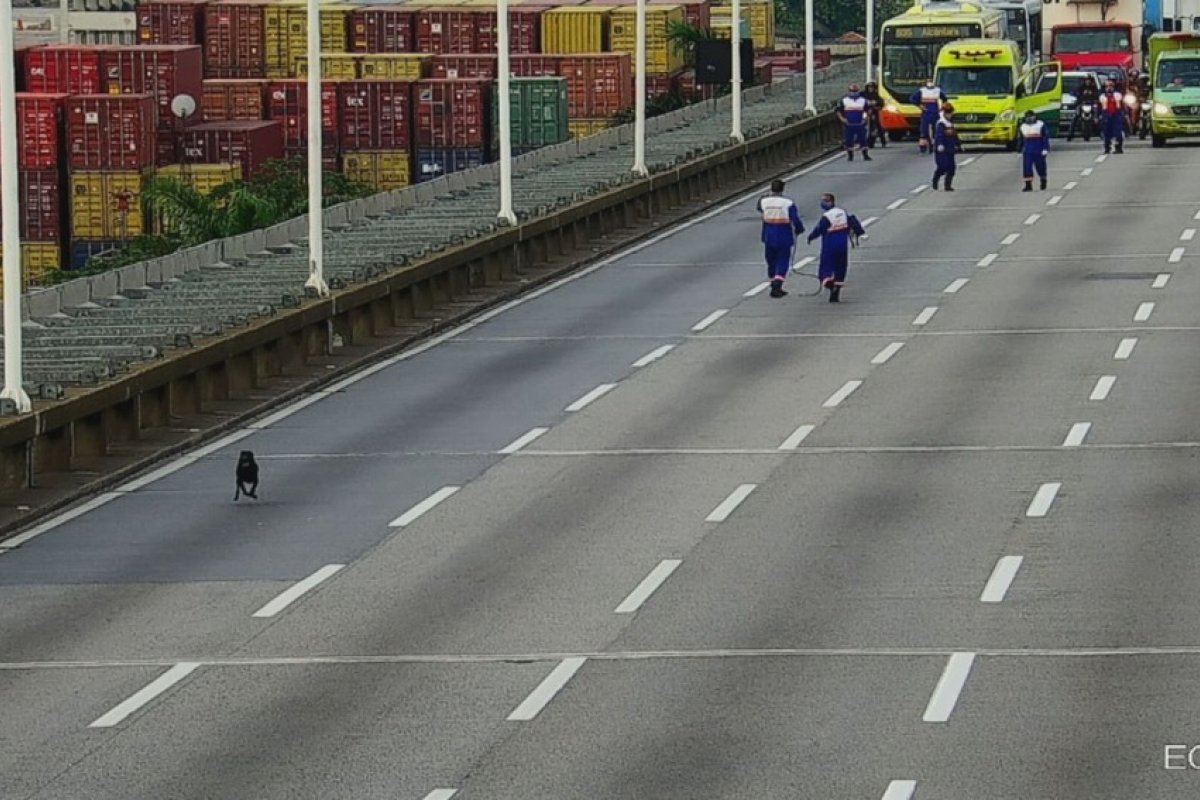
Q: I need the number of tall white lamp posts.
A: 7